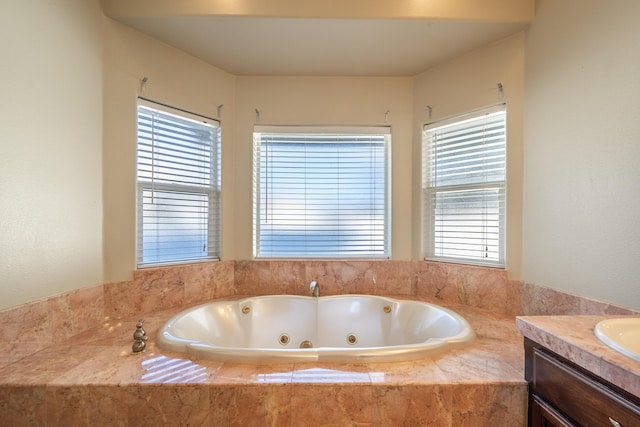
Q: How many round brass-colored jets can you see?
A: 4